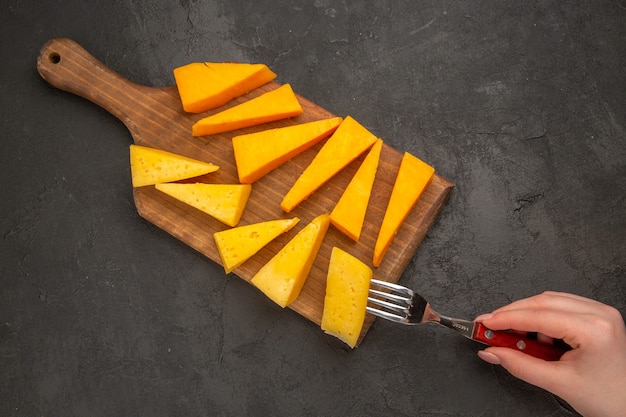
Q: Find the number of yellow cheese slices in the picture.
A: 5